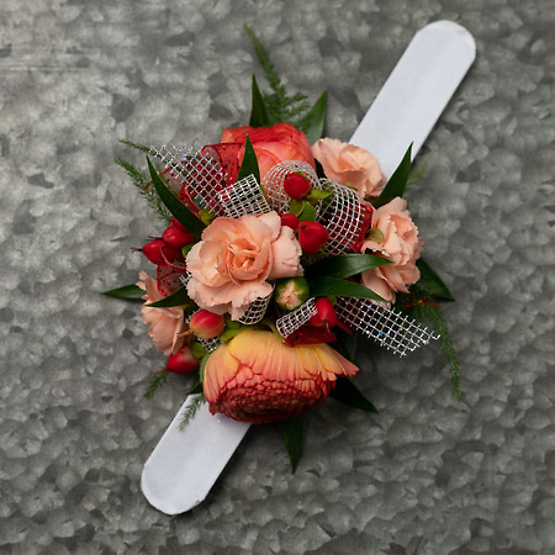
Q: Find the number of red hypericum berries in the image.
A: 8